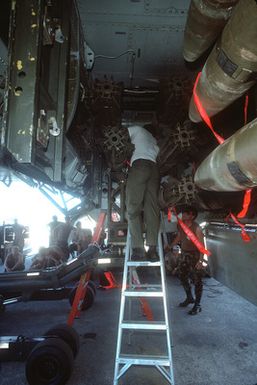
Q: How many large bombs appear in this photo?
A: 3